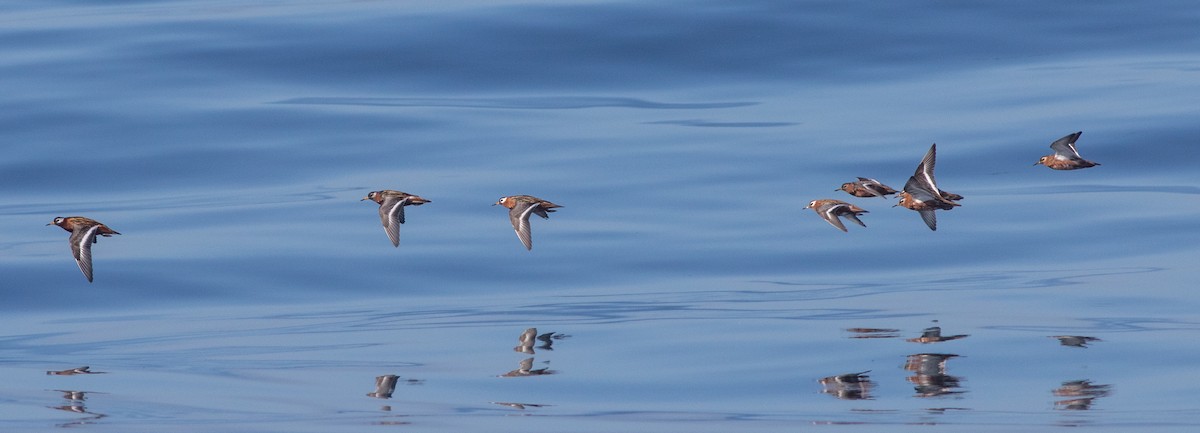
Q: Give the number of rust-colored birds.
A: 8